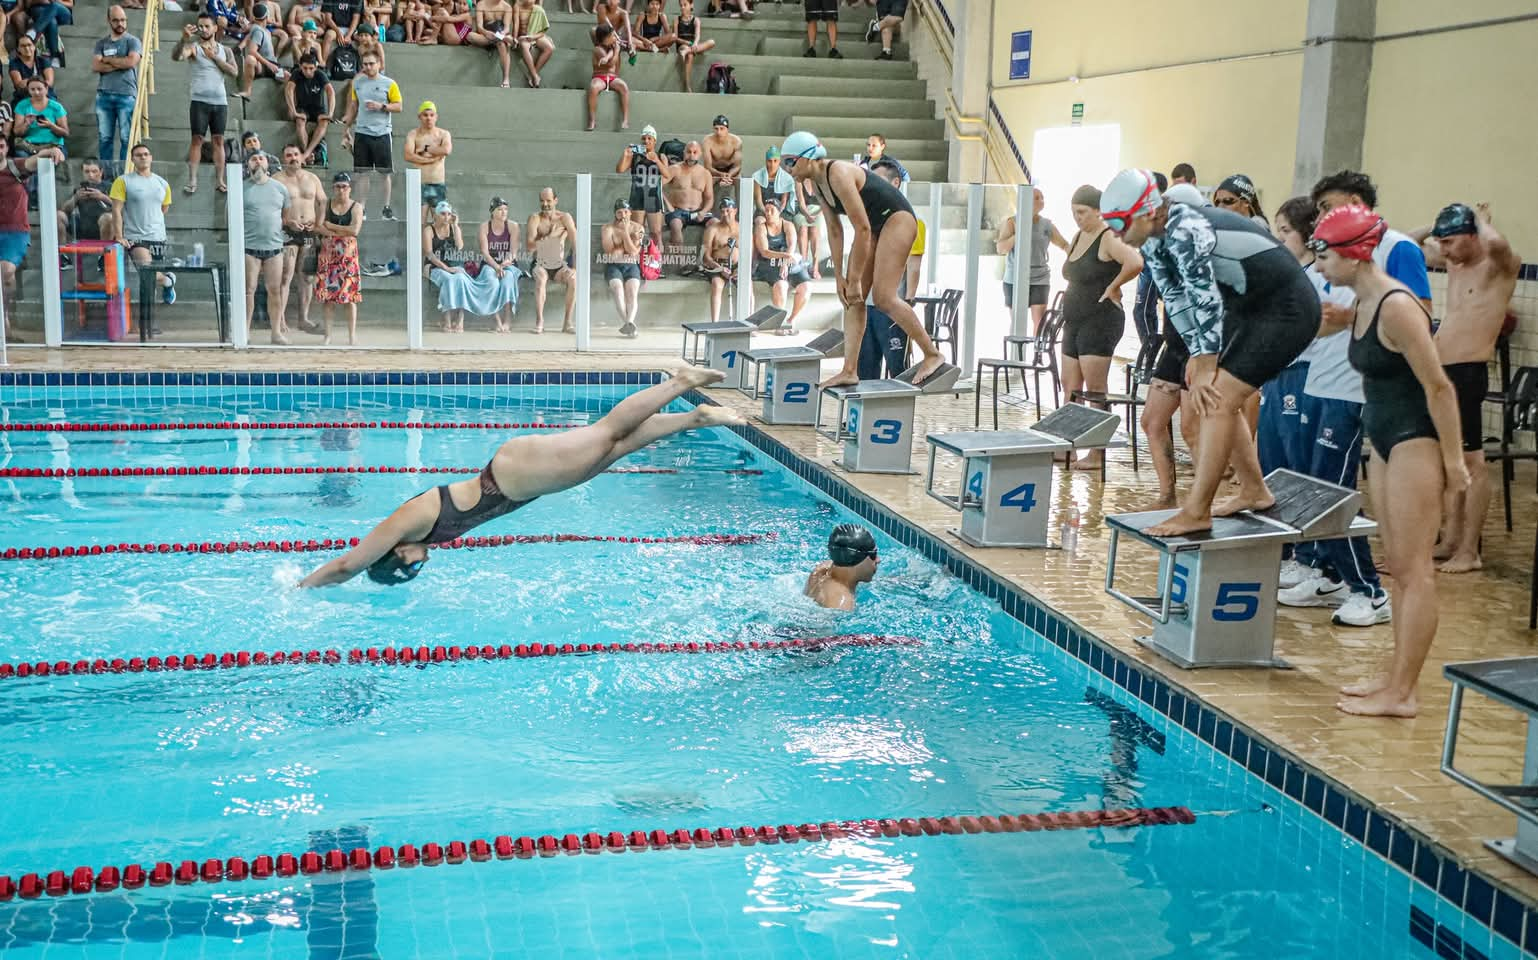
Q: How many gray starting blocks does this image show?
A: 6